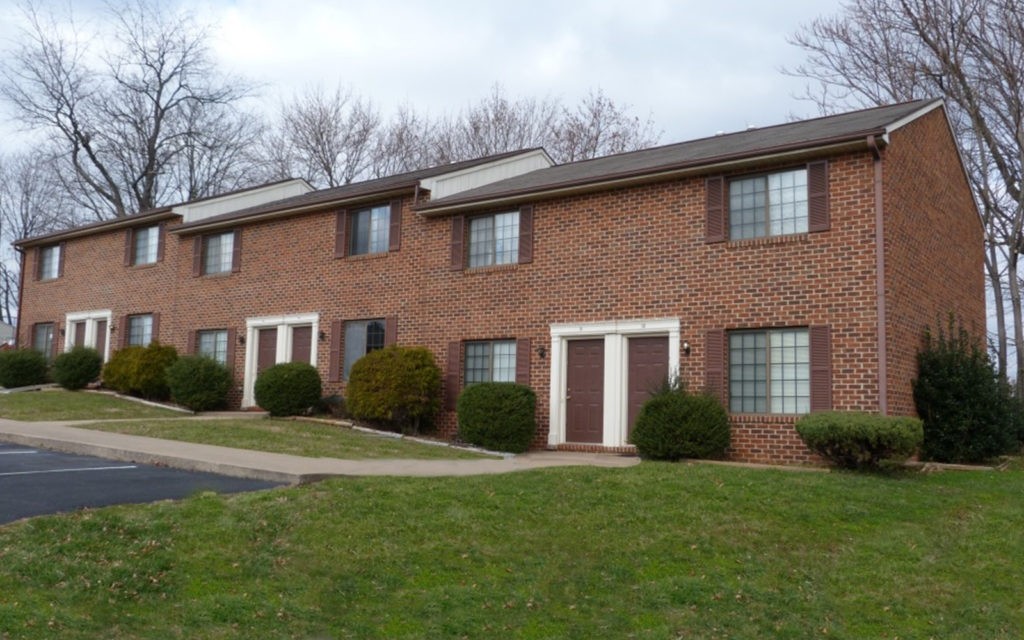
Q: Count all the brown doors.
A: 6